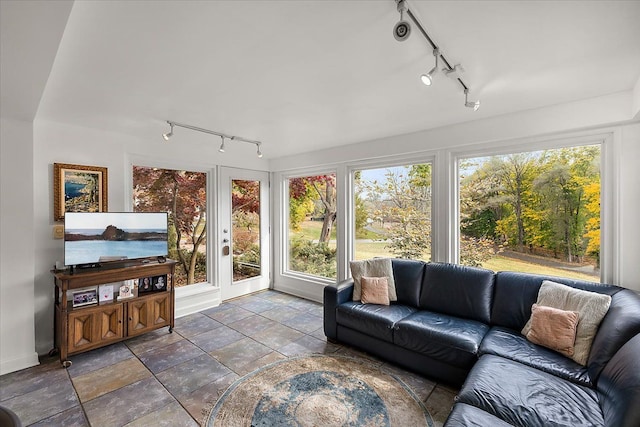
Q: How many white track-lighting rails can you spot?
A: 2